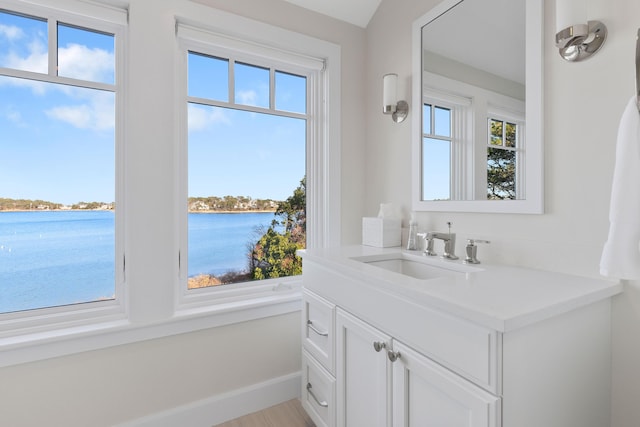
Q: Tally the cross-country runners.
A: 0